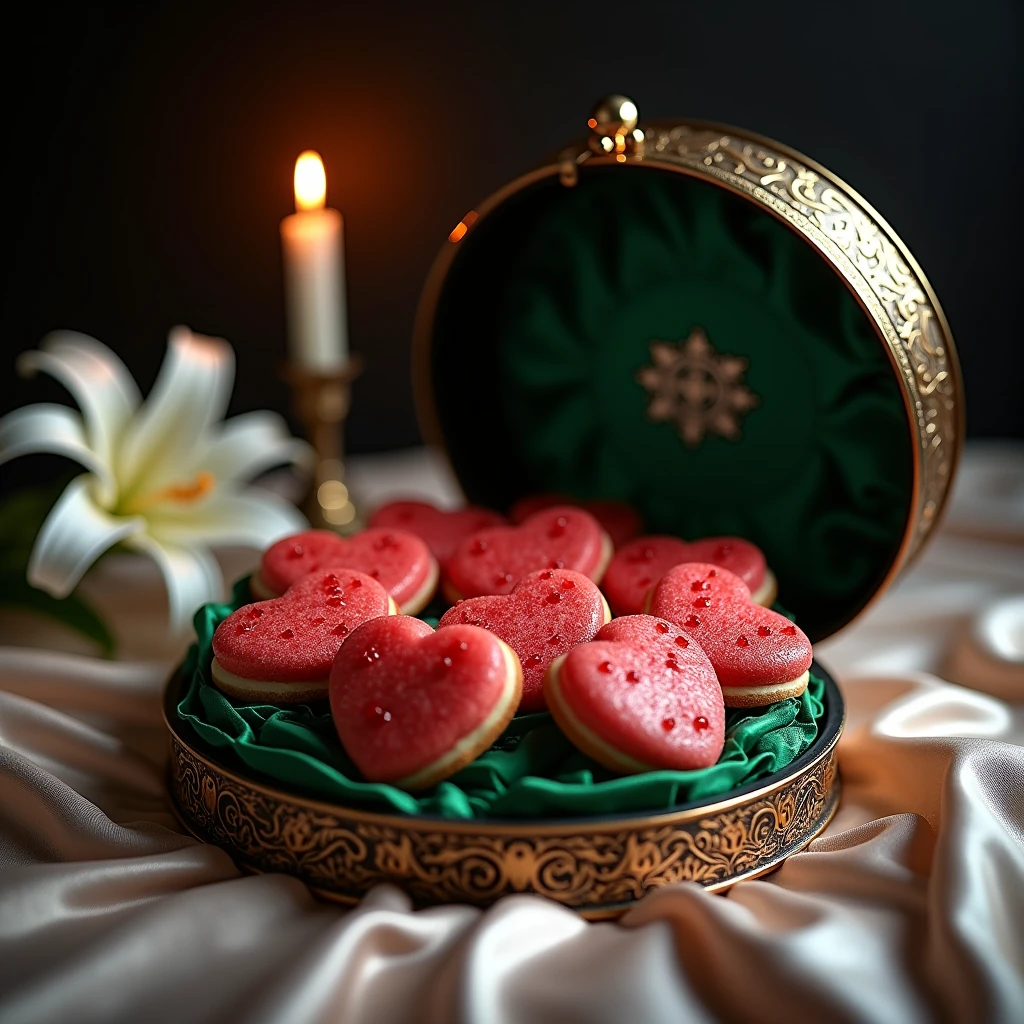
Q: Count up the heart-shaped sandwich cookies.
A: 10